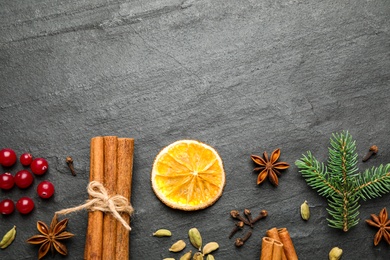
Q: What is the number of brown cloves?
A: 7